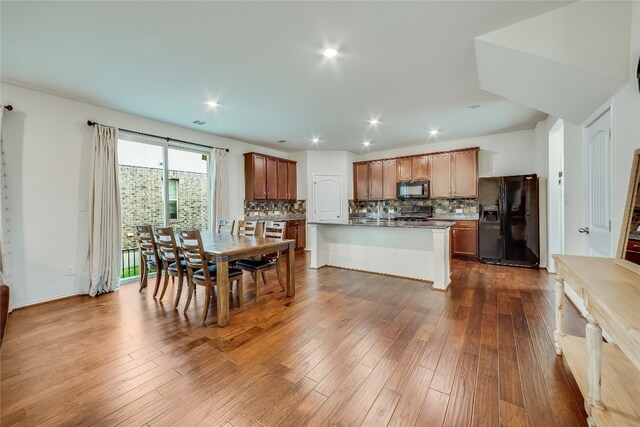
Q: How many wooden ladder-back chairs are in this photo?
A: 6